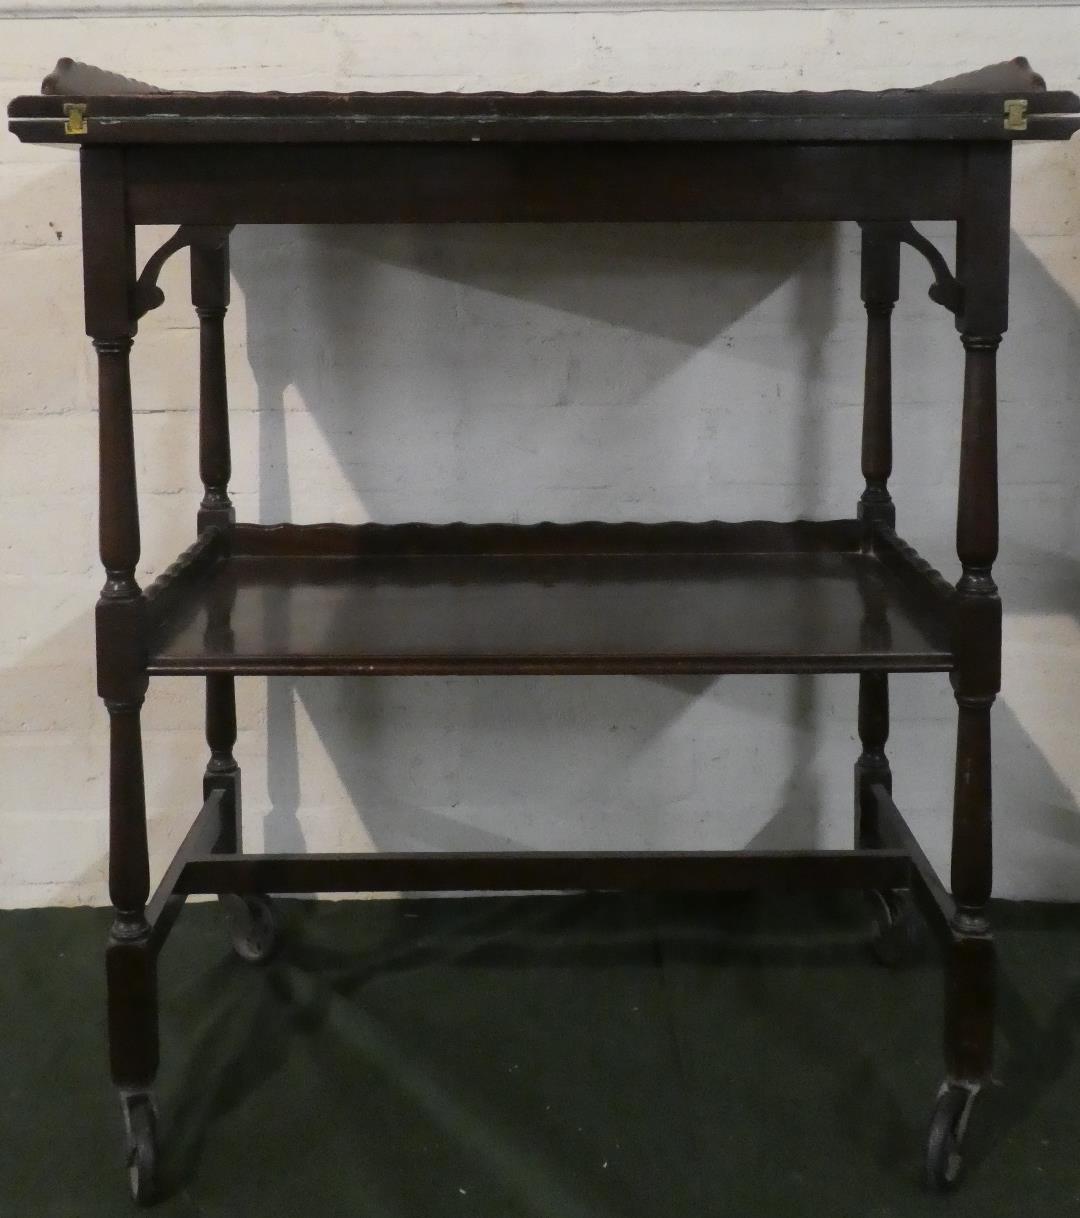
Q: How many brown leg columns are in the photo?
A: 4